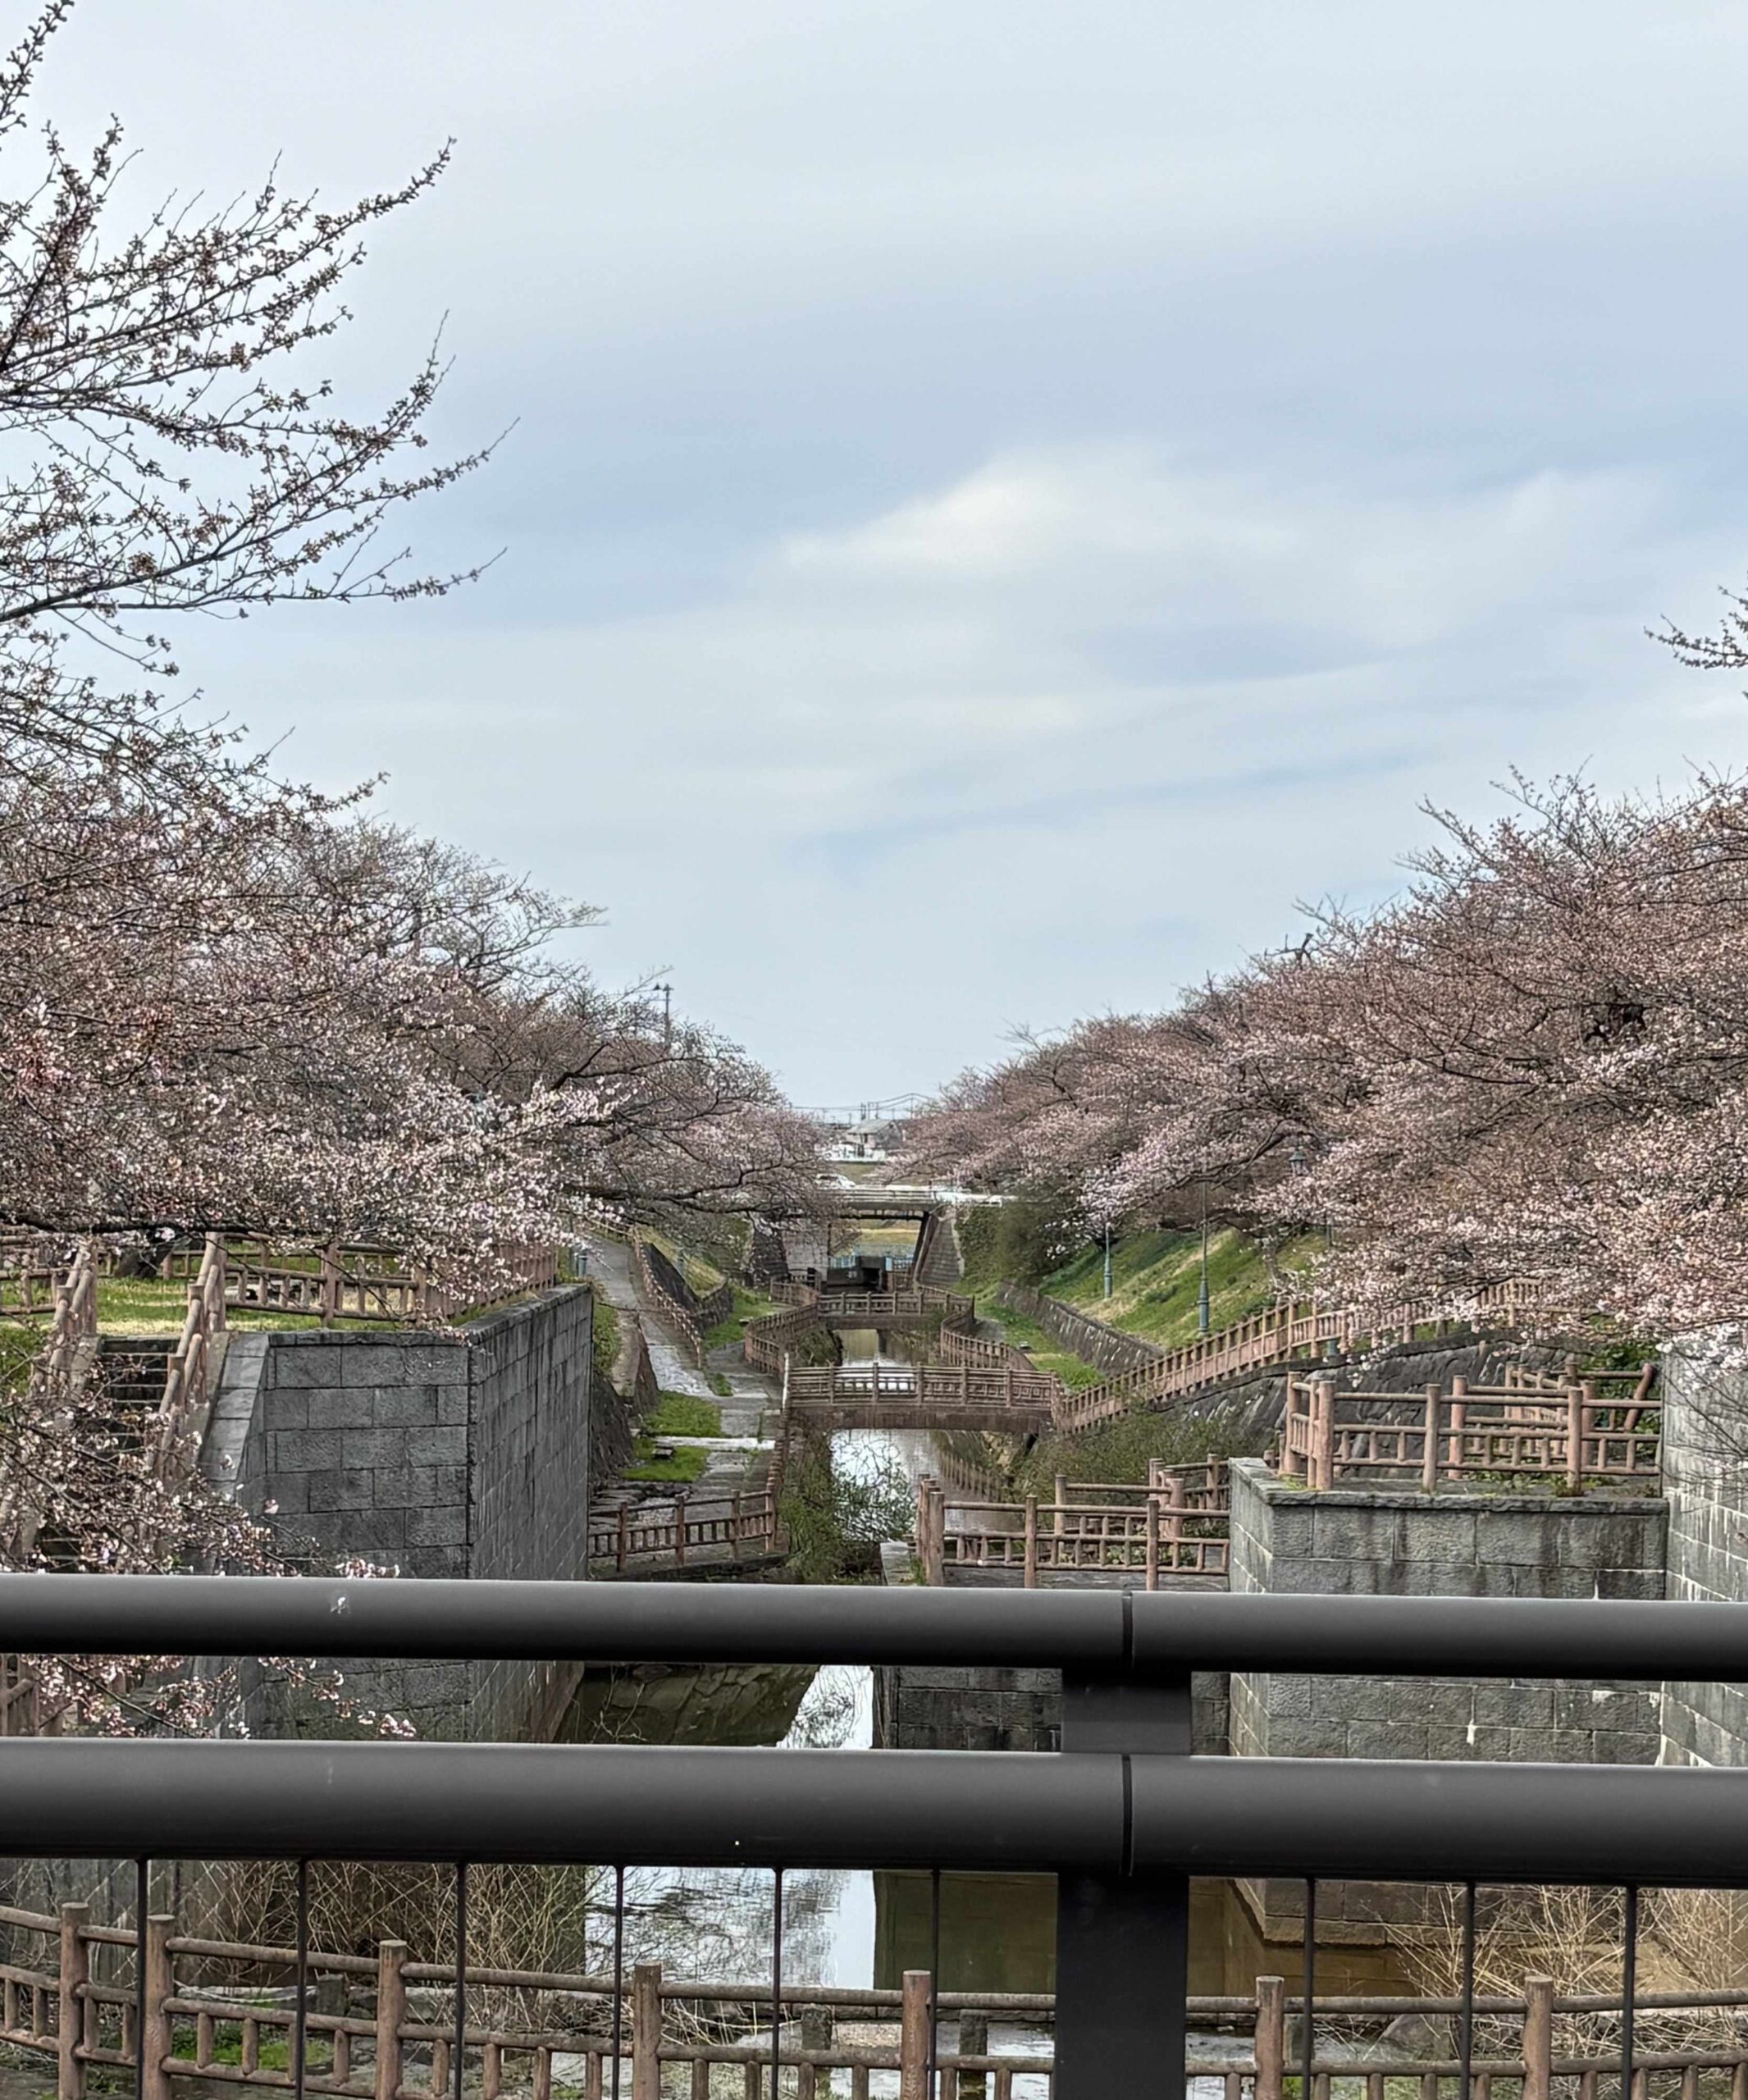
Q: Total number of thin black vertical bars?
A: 9